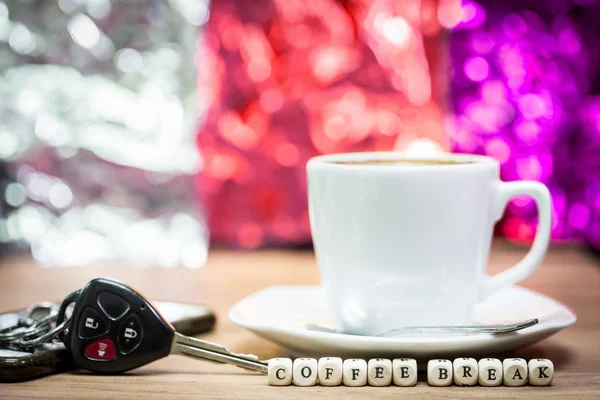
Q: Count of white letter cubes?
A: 11